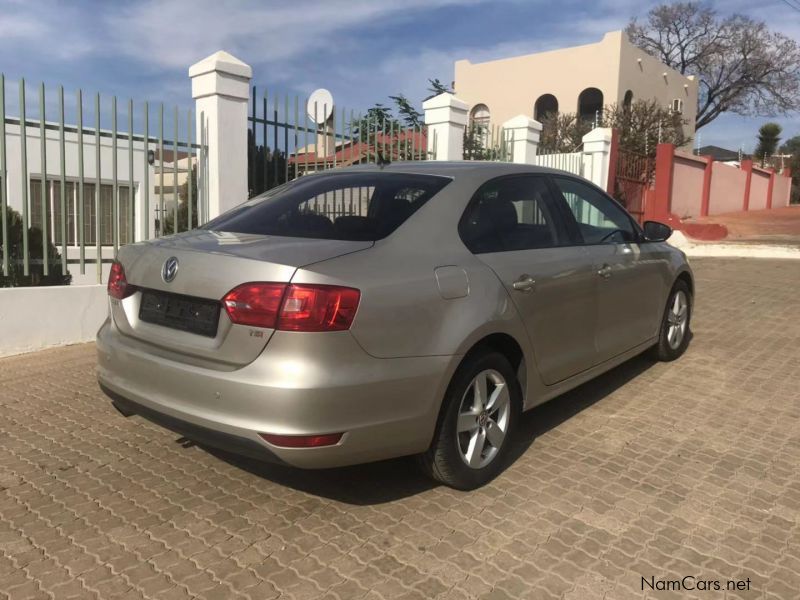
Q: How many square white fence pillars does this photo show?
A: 4